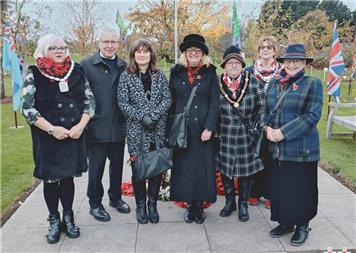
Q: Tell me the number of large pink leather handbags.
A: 0